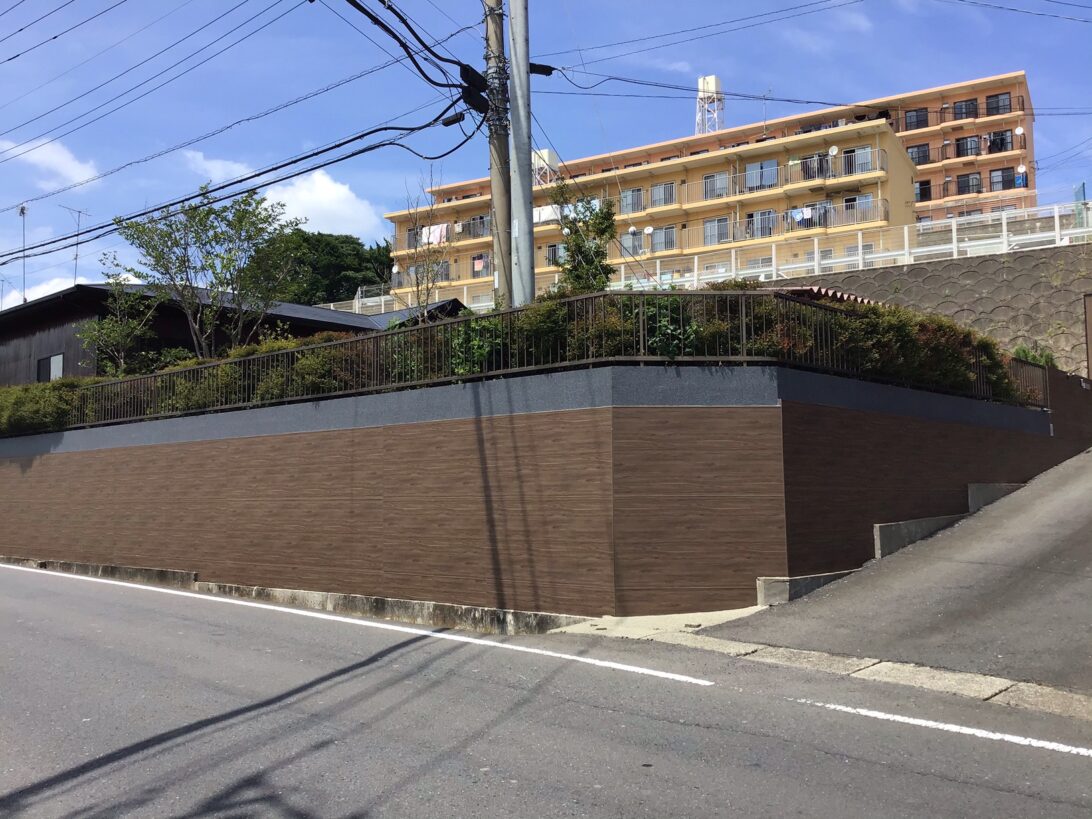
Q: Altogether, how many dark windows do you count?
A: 9